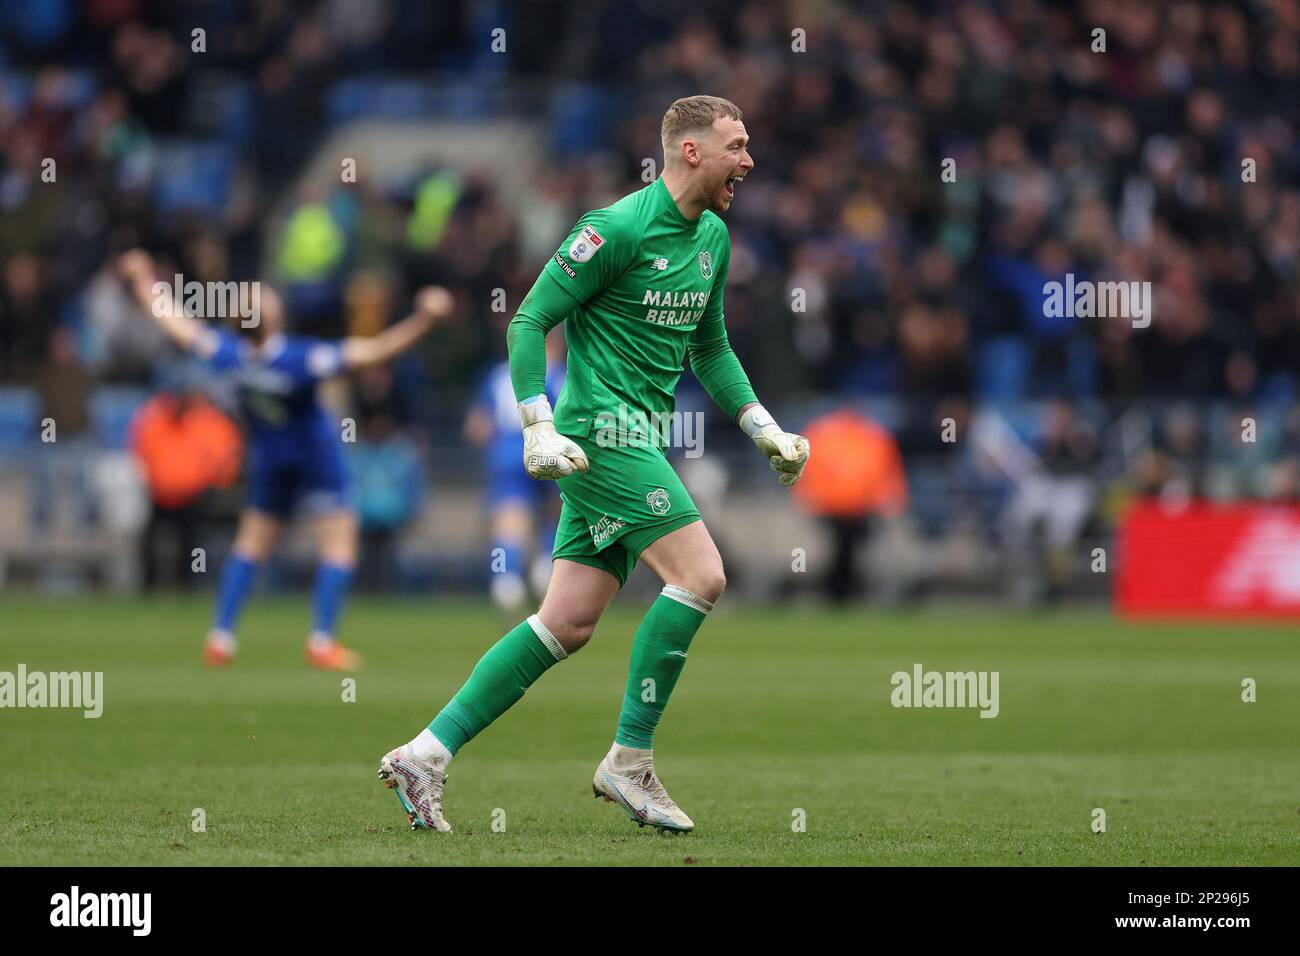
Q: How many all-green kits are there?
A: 1